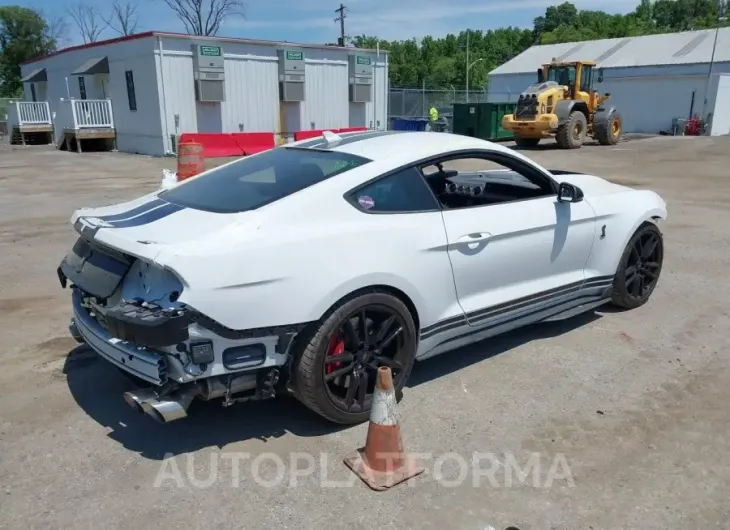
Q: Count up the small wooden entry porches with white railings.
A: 2